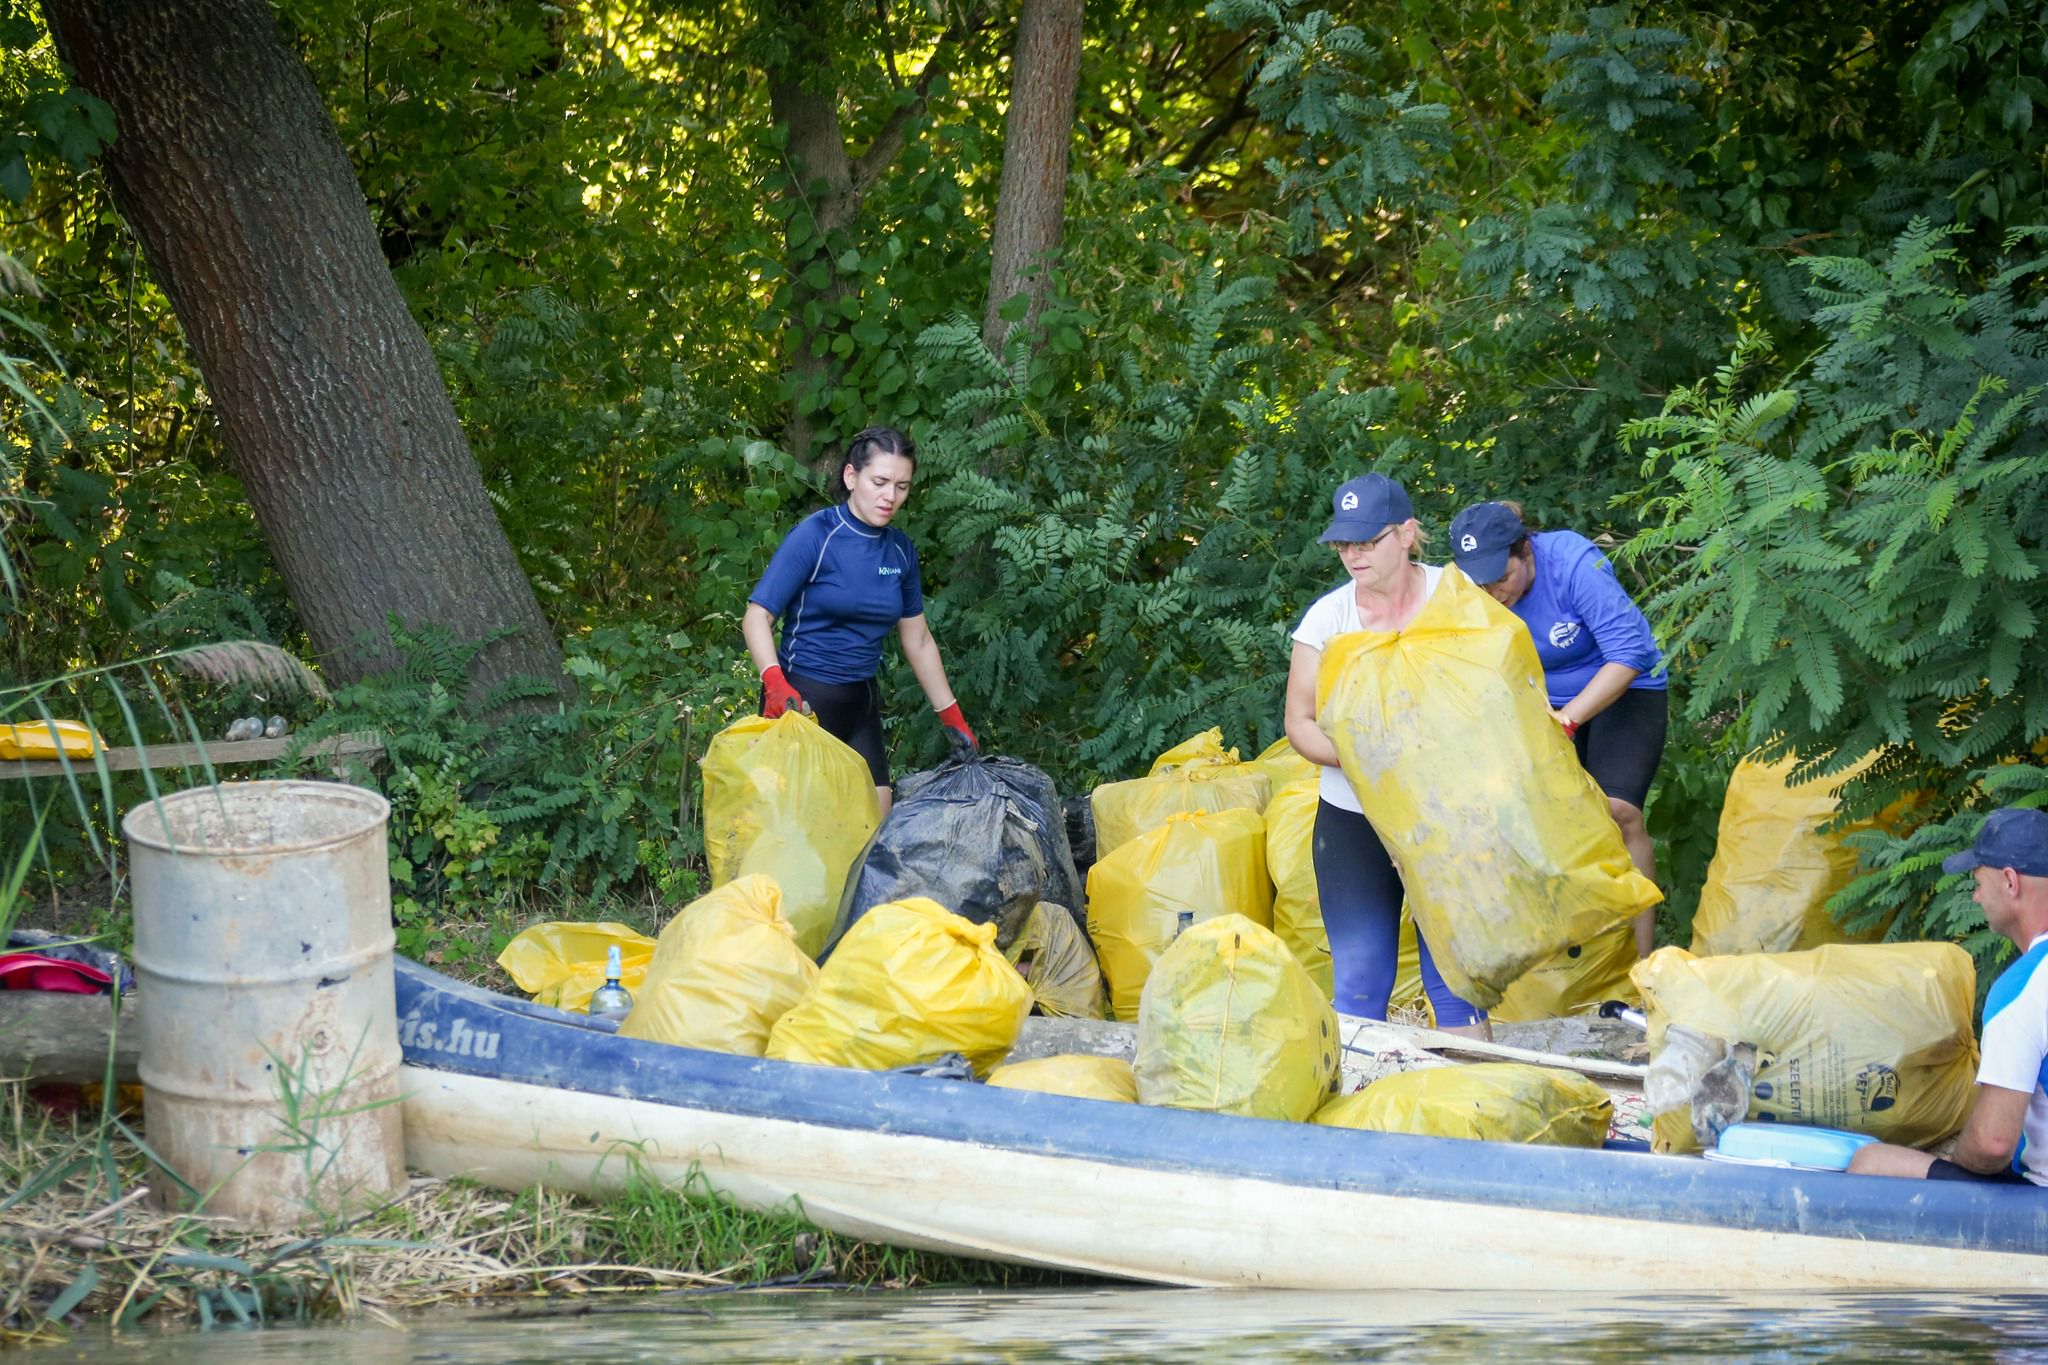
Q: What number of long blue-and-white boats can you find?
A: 1